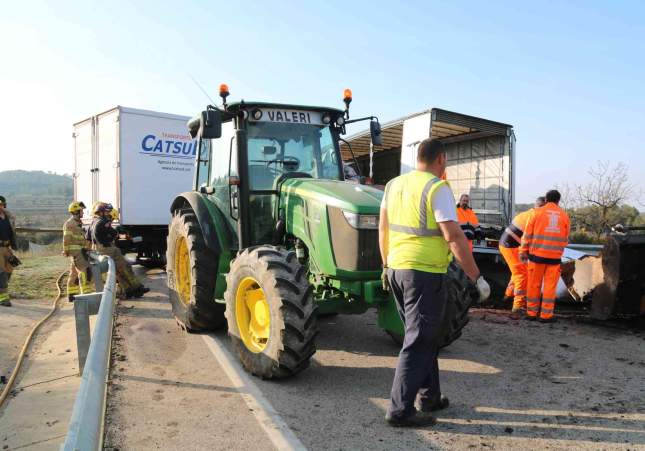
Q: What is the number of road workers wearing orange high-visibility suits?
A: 3